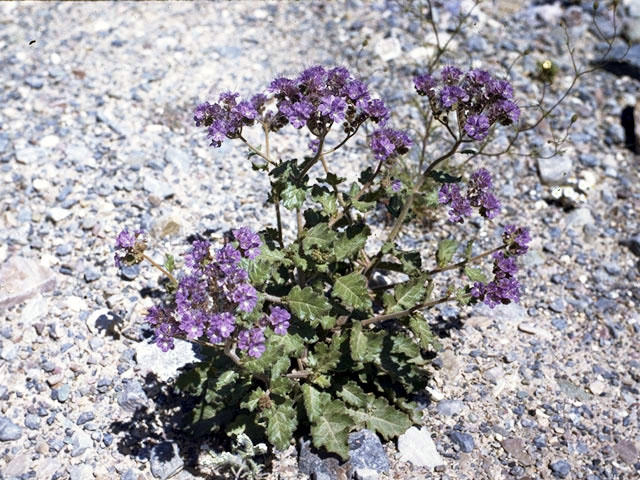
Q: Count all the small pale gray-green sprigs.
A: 1